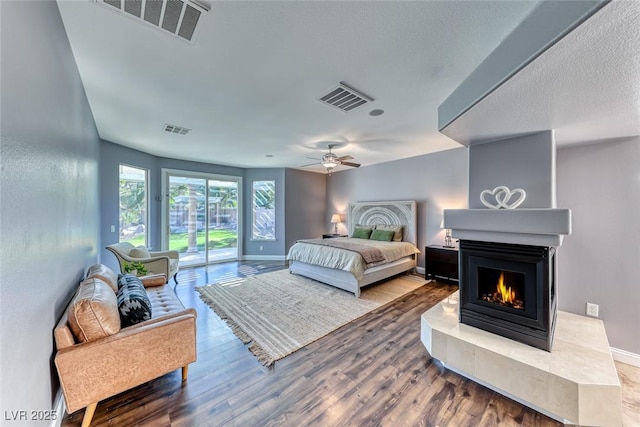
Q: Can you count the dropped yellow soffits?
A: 0